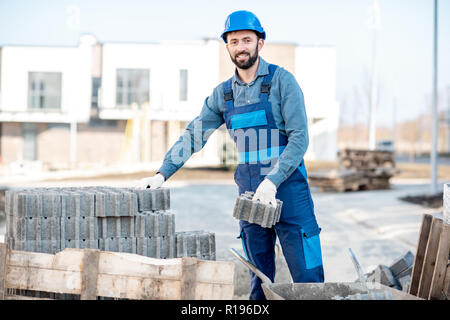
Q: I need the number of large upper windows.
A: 2